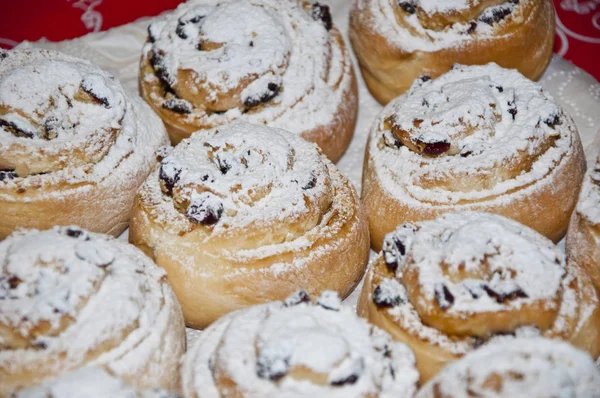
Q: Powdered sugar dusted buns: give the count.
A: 11